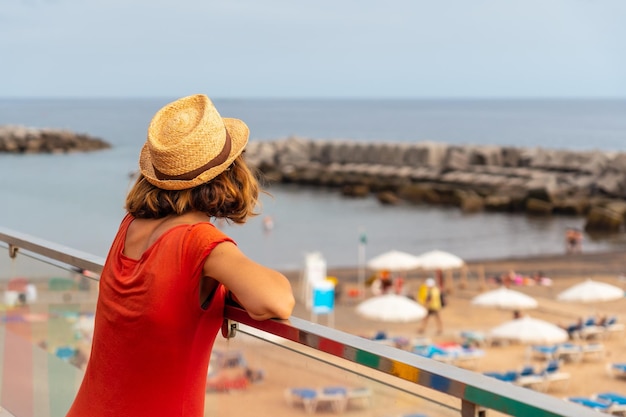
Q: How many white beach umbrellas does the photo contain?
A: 6